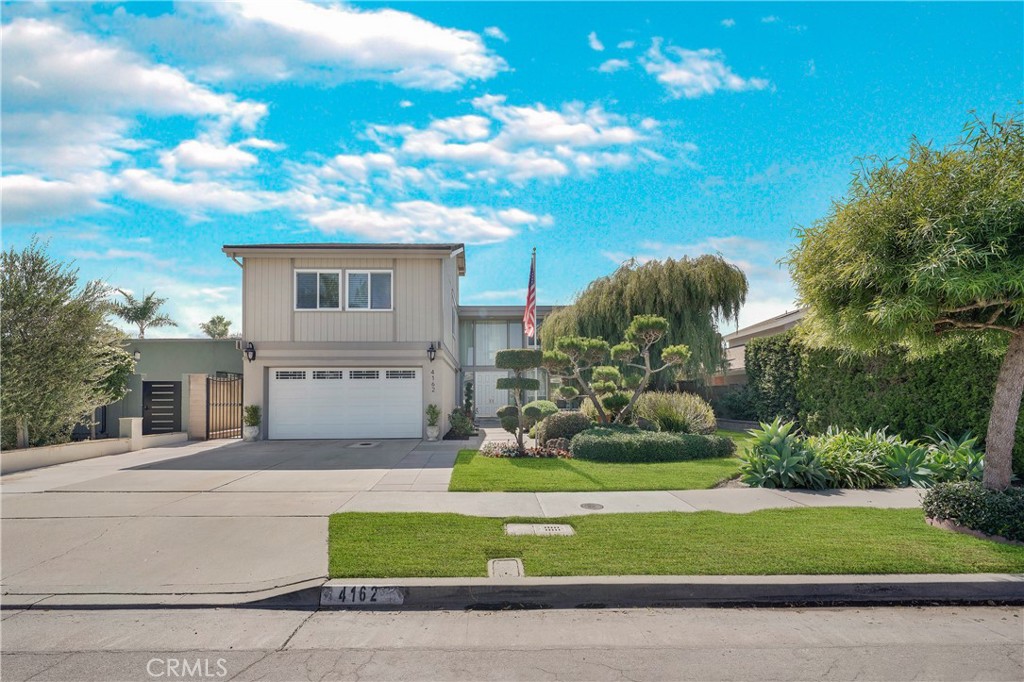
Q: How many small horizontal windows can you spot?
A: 4